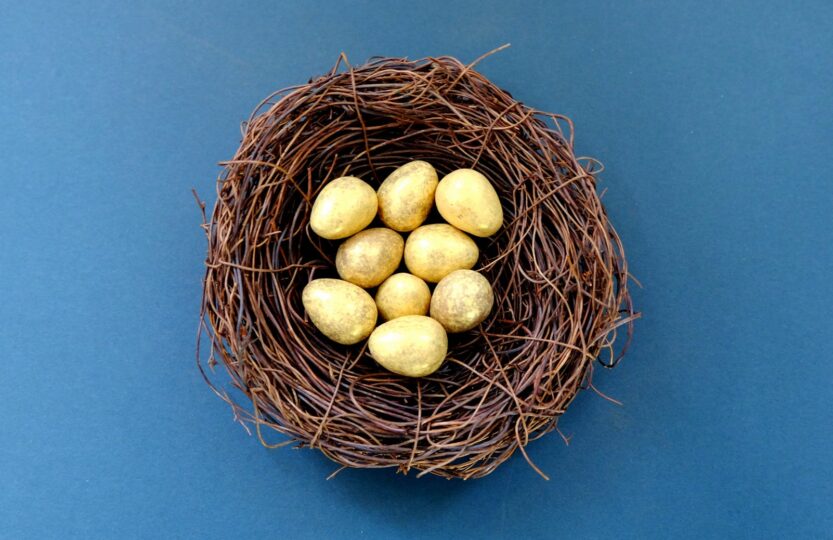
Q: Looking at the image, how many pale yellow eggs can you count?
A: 9